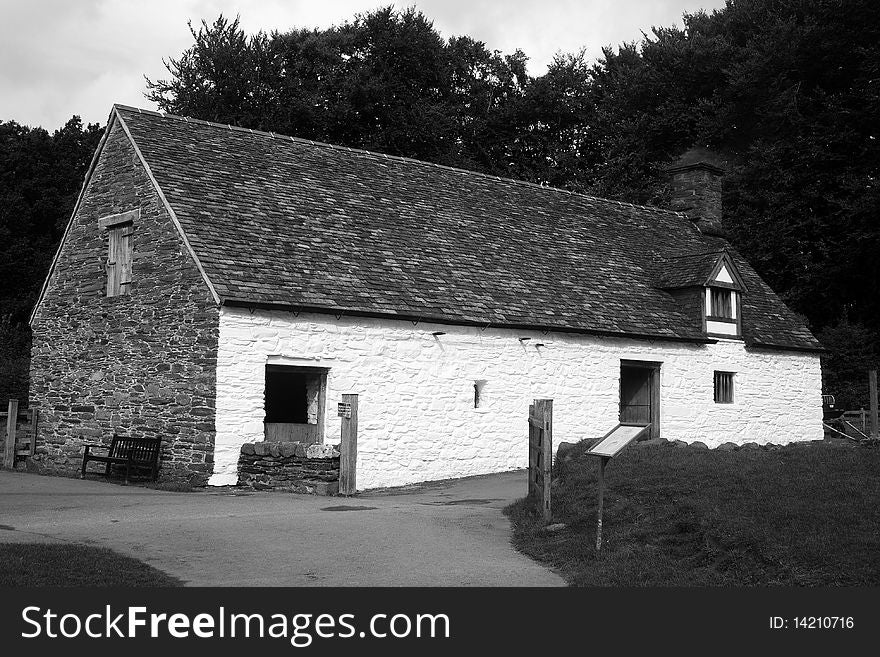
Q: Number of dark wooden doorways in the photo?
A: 2